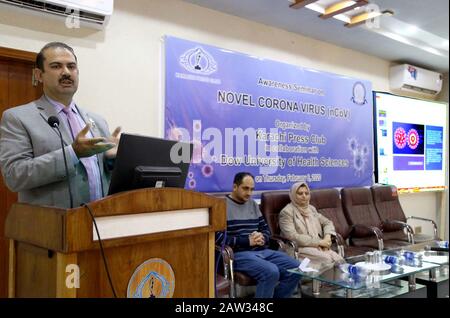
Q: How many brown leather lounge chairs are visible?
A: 5